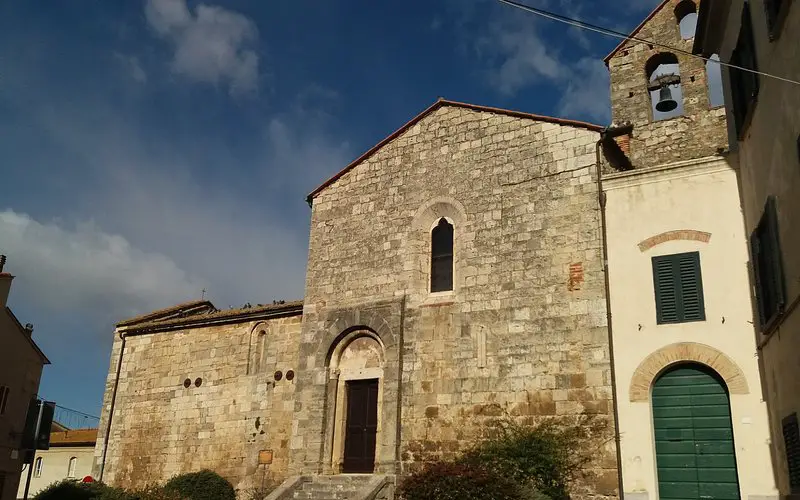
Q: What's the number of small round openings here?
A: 4